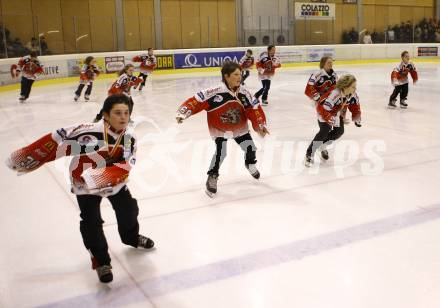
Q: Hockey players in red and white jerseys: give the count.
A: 11